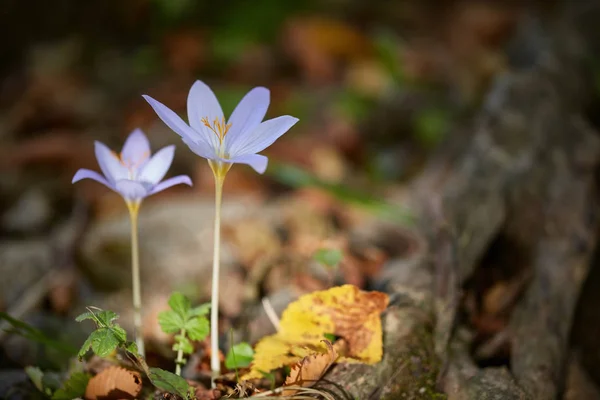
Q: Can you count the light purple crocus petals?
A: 12